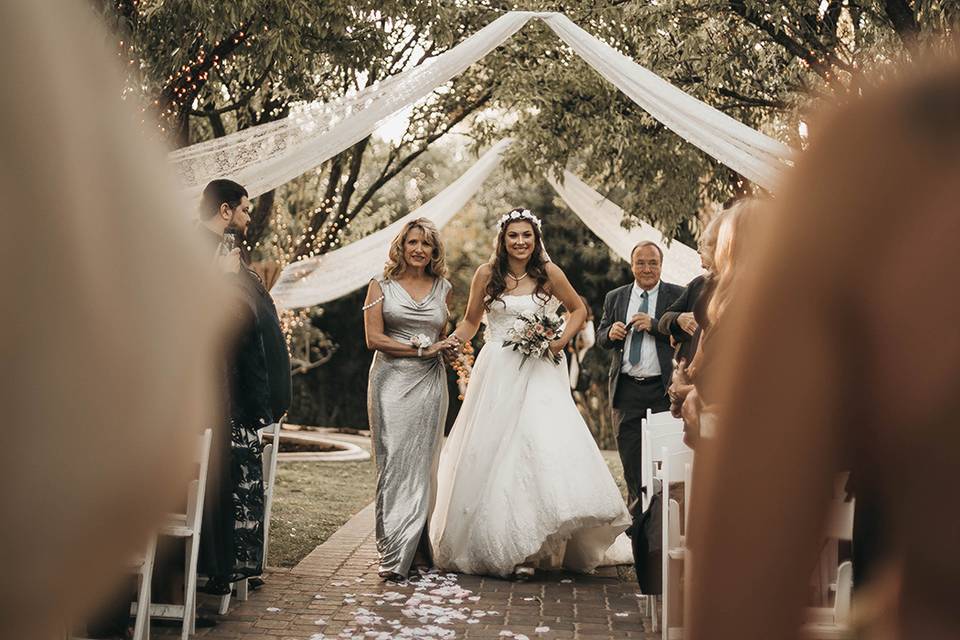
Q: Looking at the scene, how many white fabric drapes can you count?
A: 4